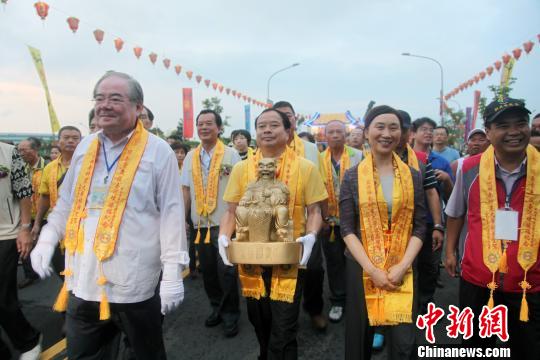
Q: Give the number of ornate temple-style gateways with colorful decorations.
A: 1